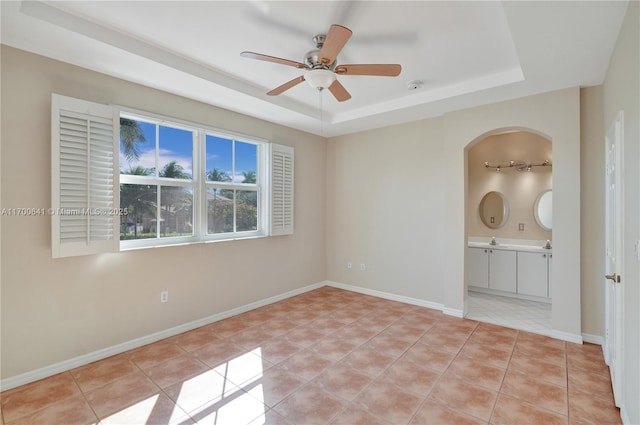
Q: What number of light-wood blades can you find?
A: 5